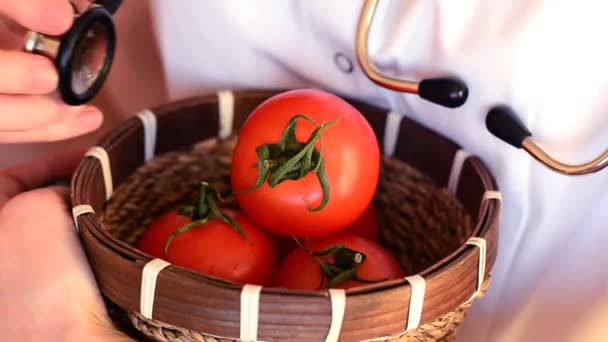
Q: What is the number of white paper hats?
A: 0